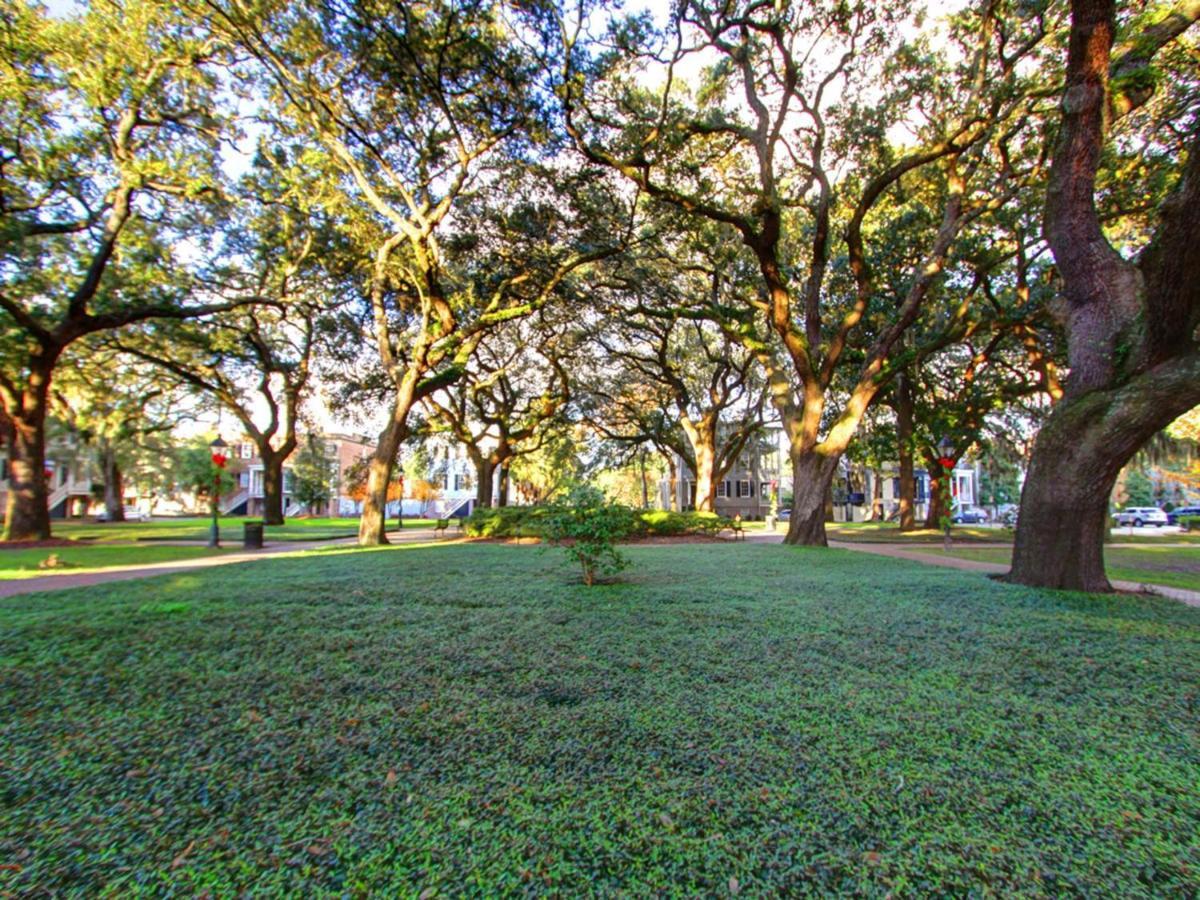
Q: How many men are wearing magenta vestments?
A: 0